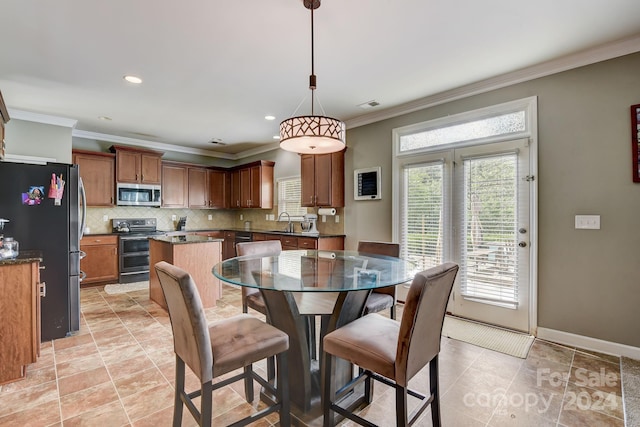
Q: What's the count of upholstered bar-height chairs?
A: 4